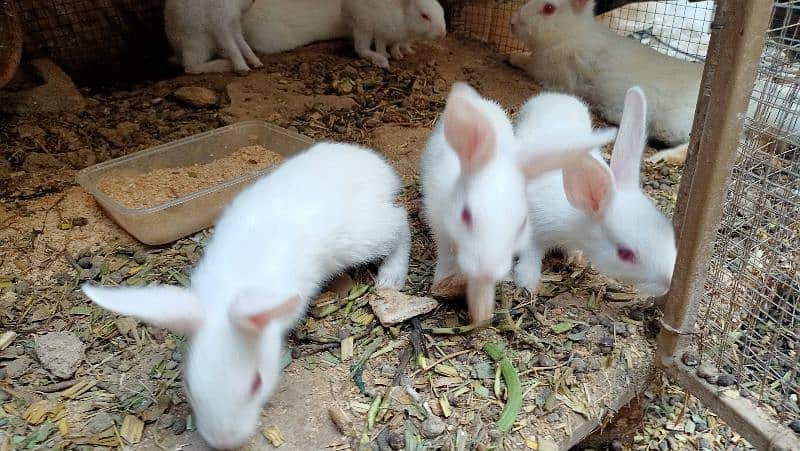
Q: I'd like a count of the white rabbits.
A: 7